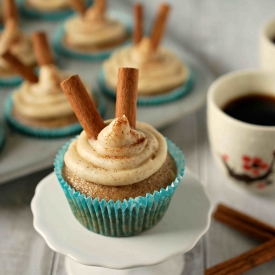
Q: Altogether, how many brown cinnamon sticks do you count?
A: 11